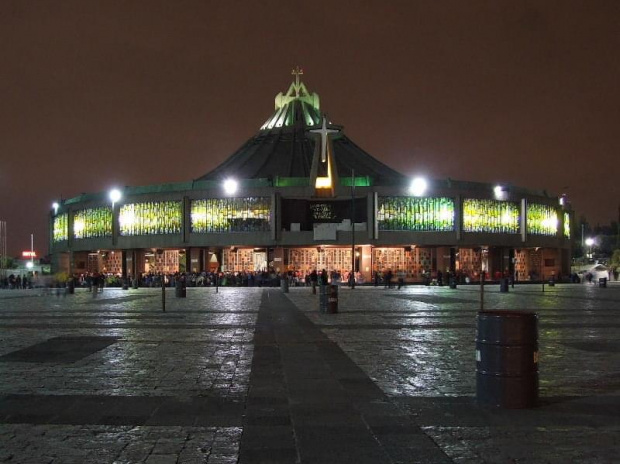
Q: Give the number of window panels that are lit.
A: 8